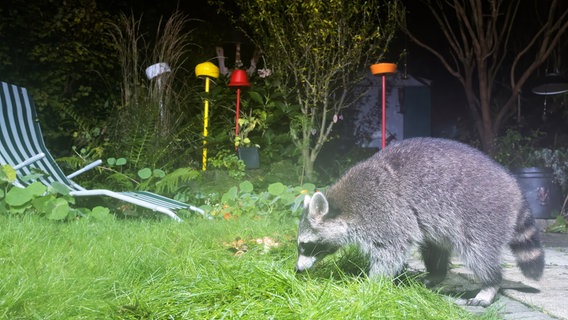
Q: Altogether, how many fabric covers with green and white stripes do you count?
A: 1